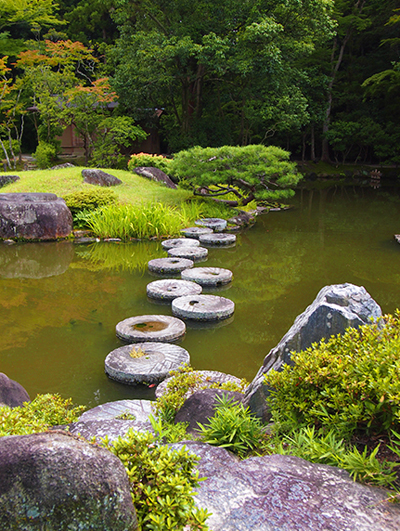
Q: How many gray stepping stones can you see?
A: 13